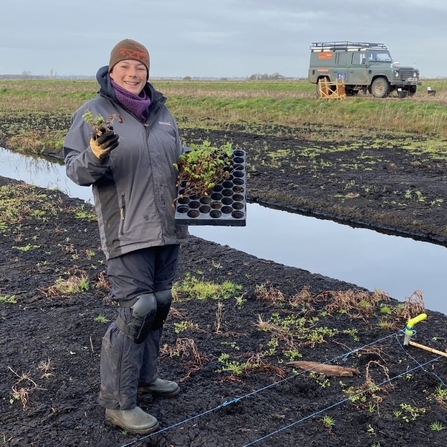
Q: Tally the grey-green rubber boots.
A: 2